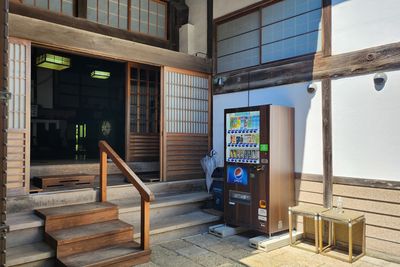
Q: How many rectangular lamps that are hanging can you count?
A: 2